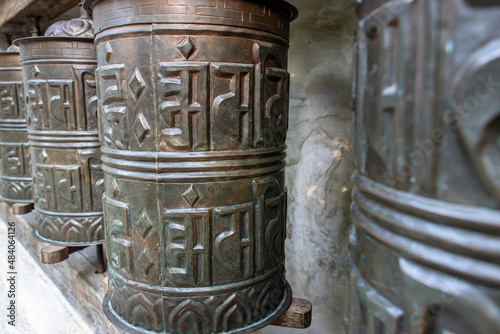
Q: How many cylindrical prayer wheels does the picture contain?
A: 4